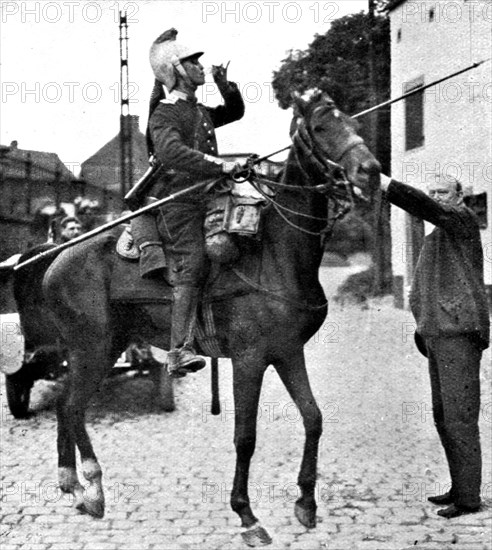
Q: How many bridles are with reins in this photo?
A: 1